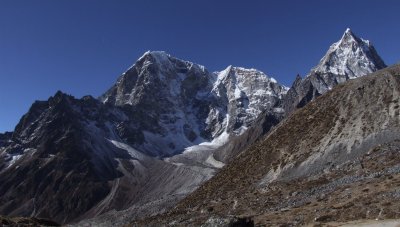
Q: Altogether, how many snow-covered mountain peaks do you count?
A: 3